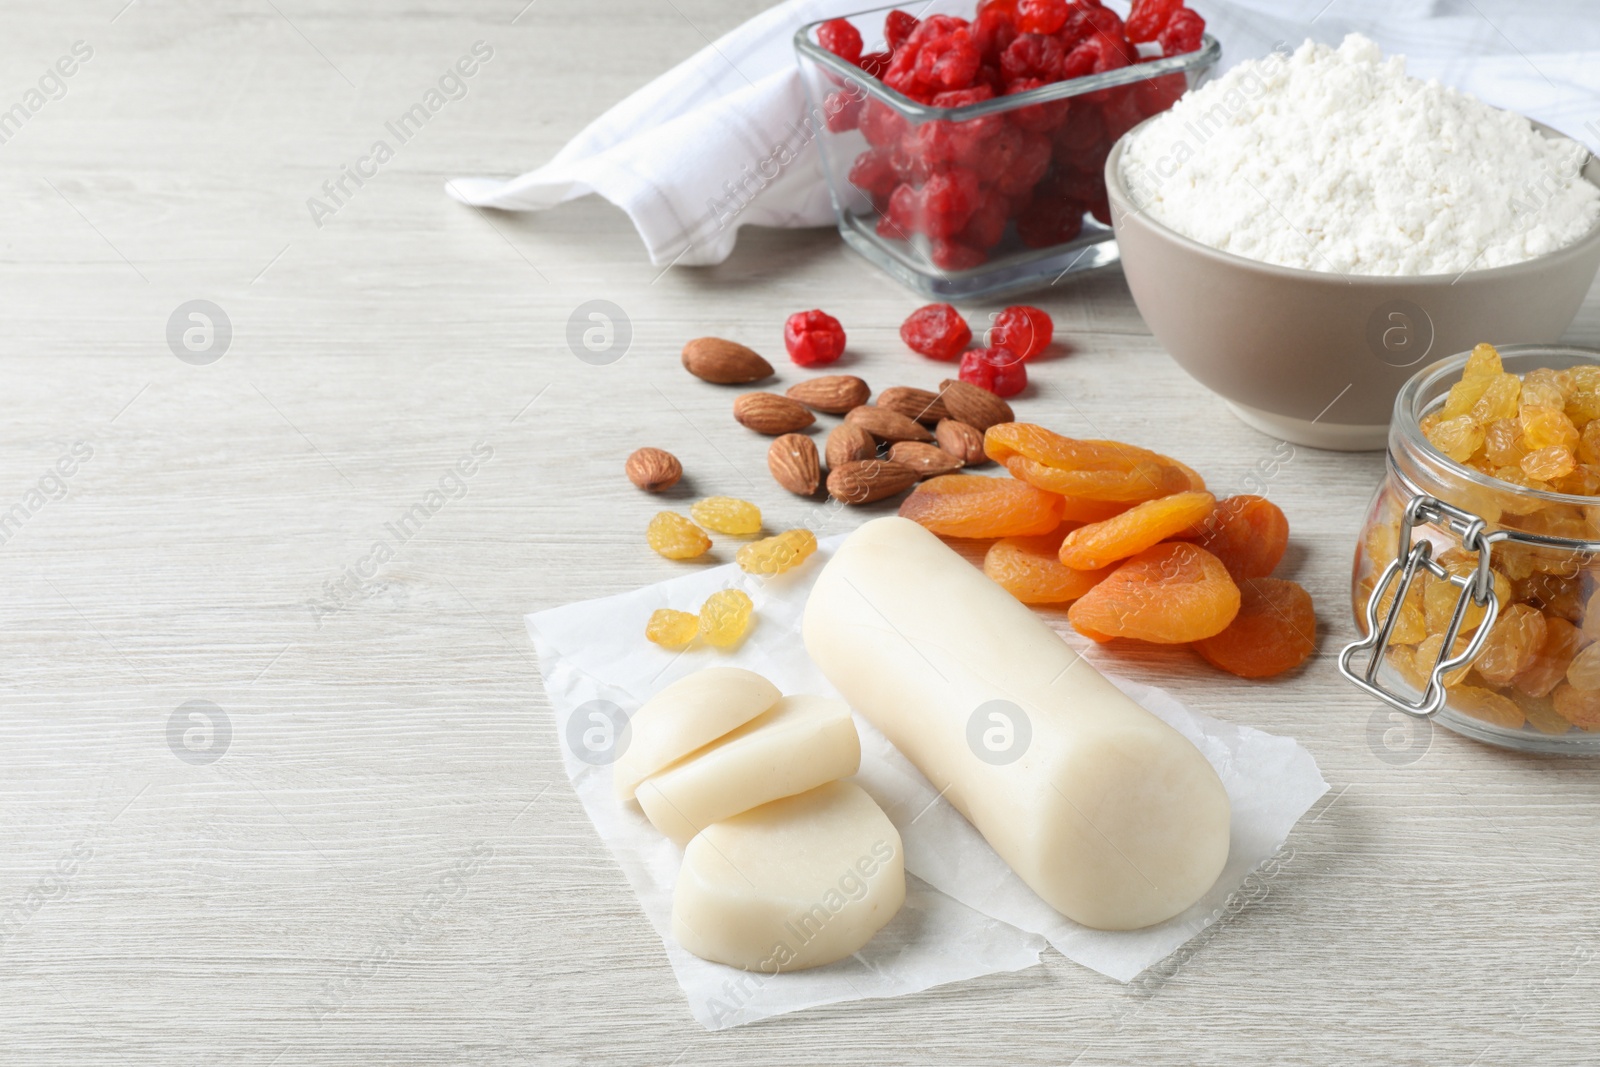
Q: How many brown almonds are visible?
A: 12